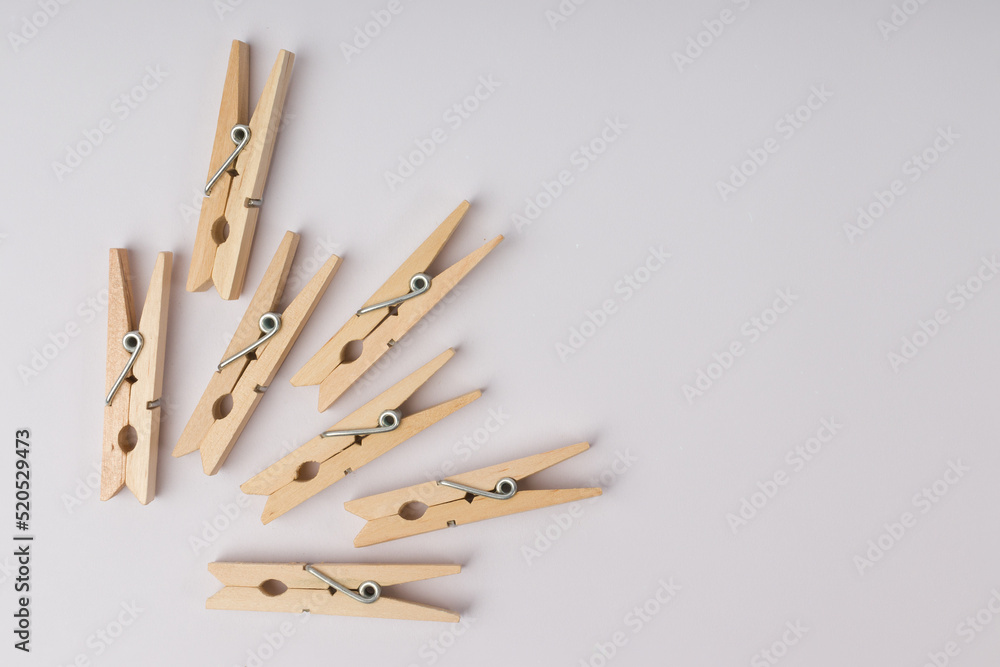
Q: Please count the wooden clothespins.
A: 7